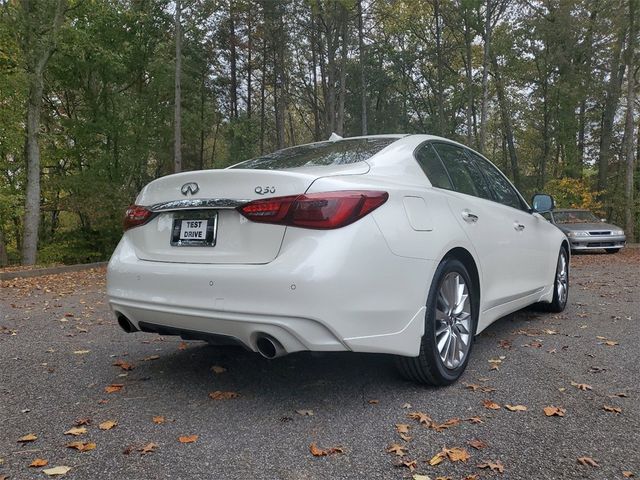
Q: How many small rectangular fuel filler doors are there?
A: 1